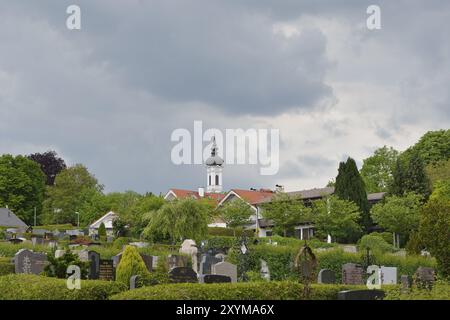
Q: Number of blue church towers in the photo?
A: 0